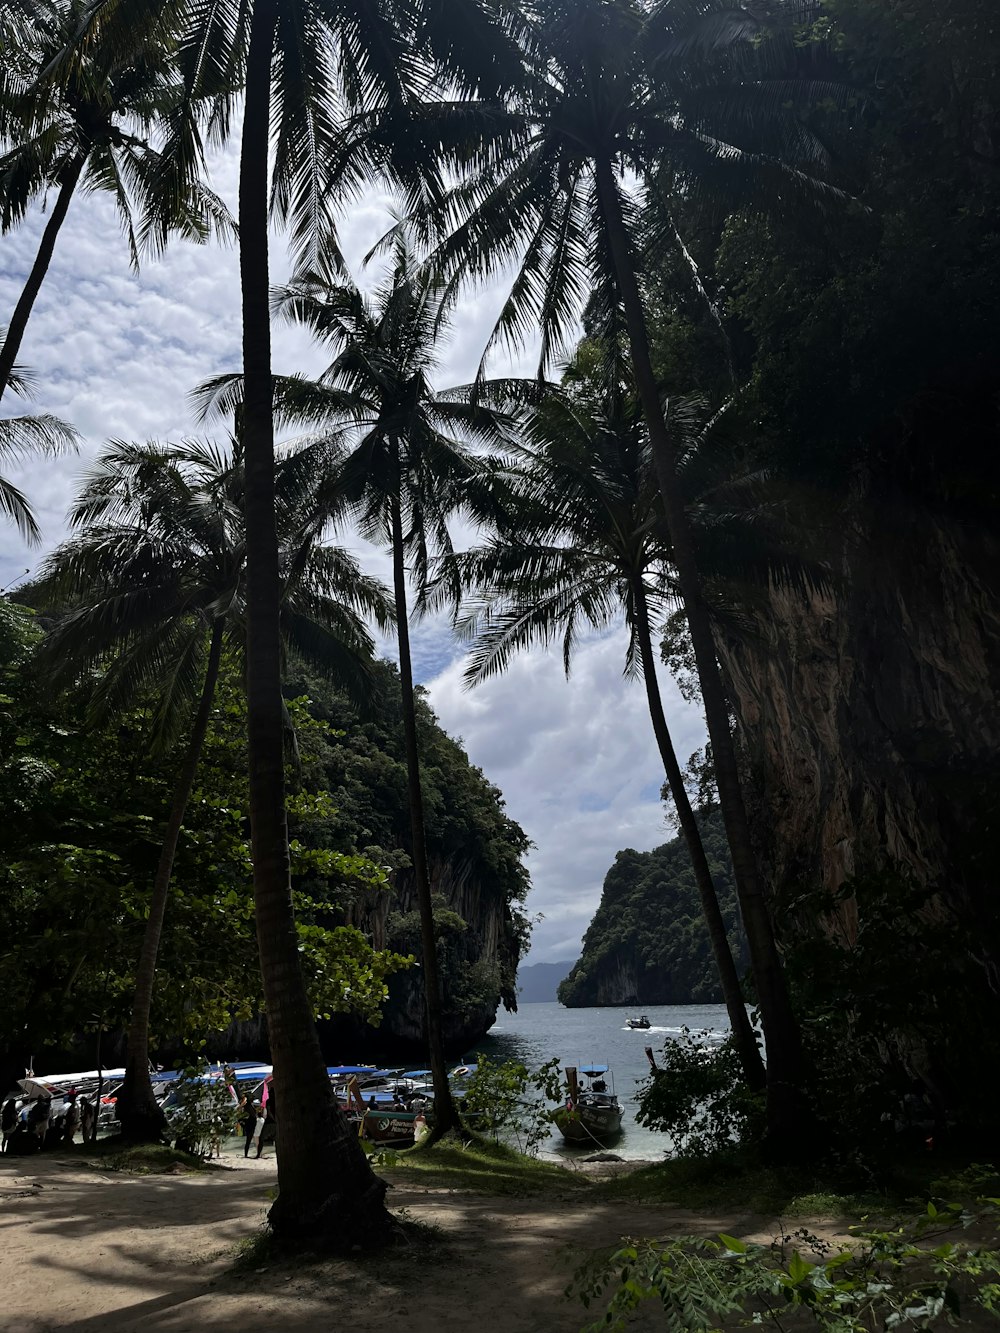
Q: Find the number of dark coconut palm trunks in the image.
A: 6